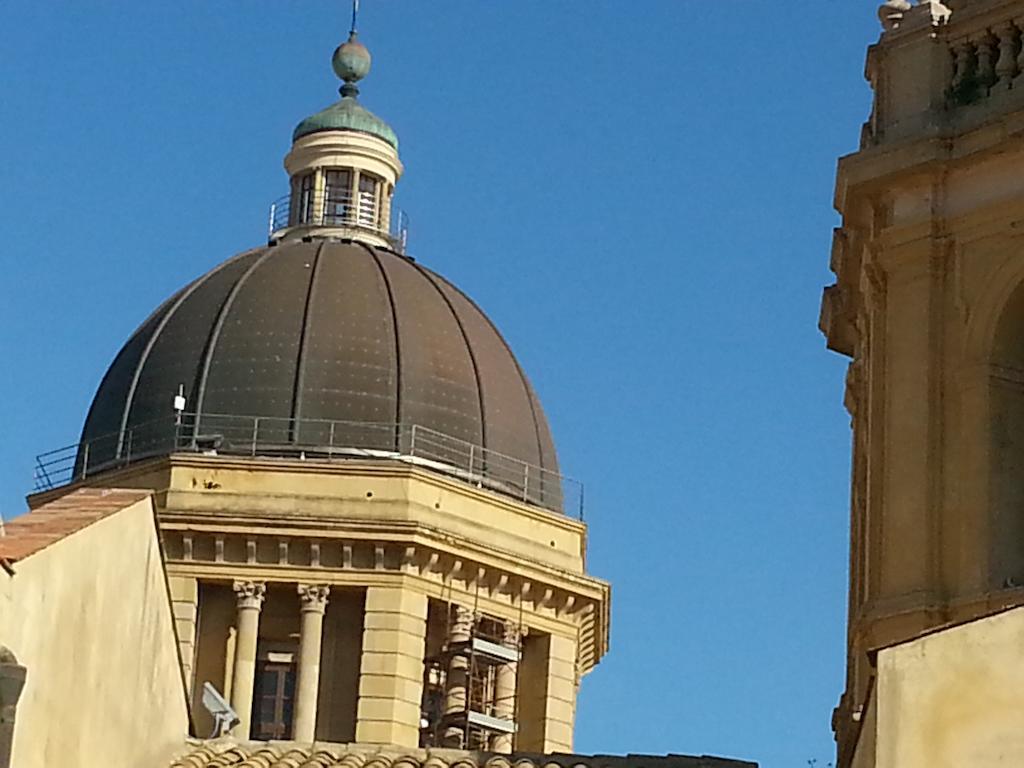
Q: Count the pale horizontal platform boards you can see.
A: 2